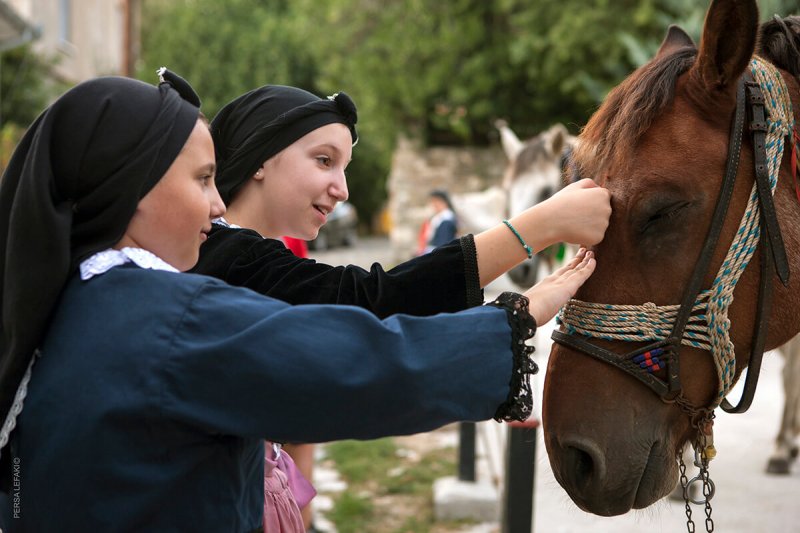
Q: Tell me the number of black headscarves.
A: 2